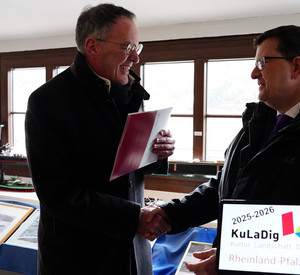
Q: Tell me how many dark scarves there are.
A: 1